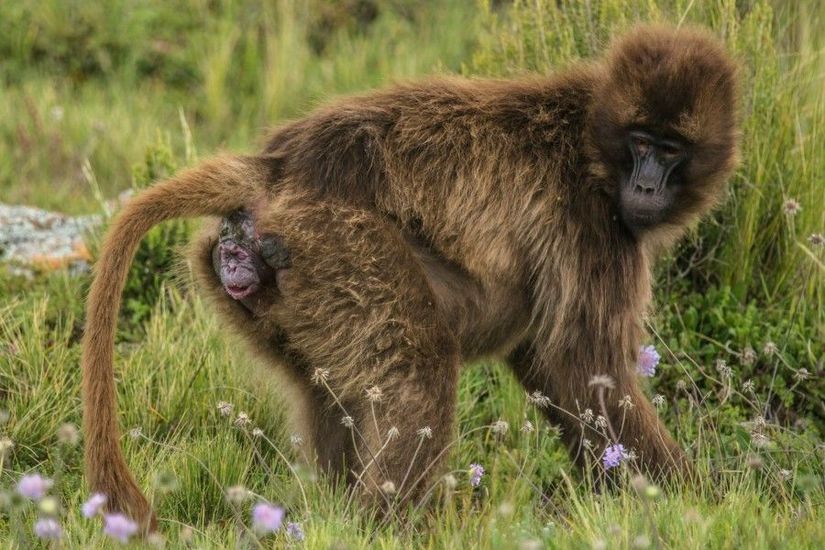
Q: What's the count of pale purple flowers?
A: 9